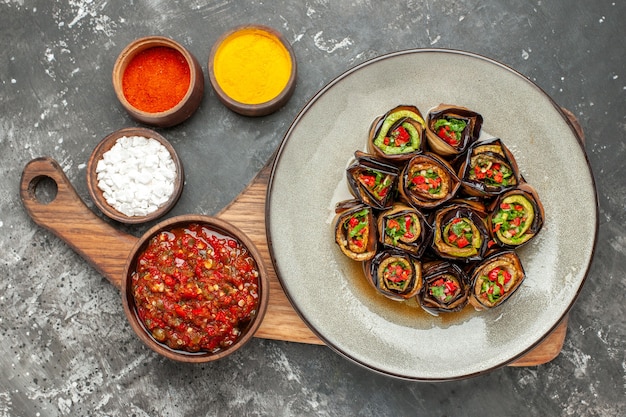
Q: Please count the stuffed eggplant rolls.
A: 12